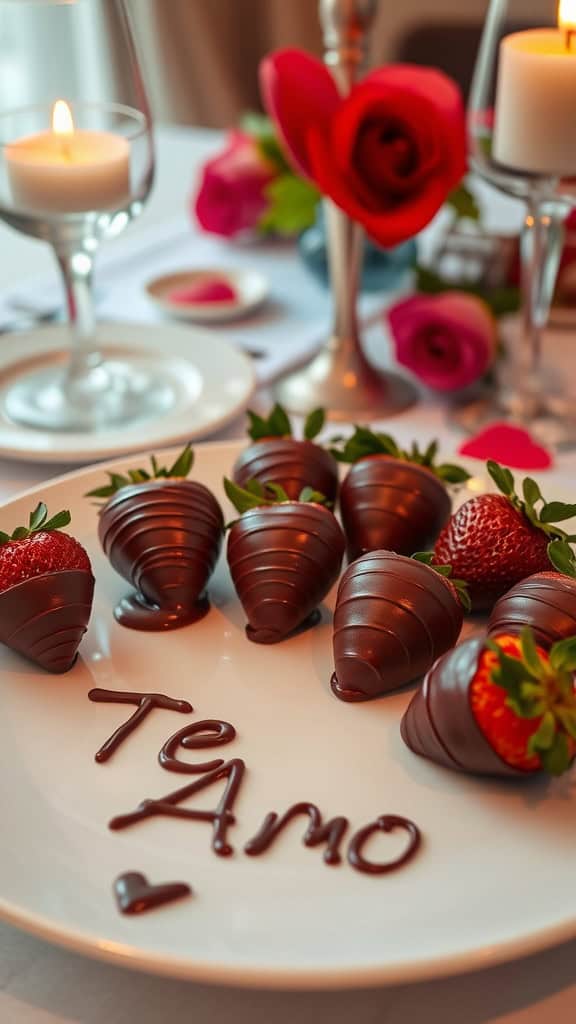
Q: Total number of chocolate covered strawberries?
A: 8